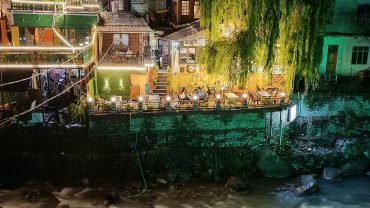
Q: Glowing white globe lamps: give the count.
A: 8